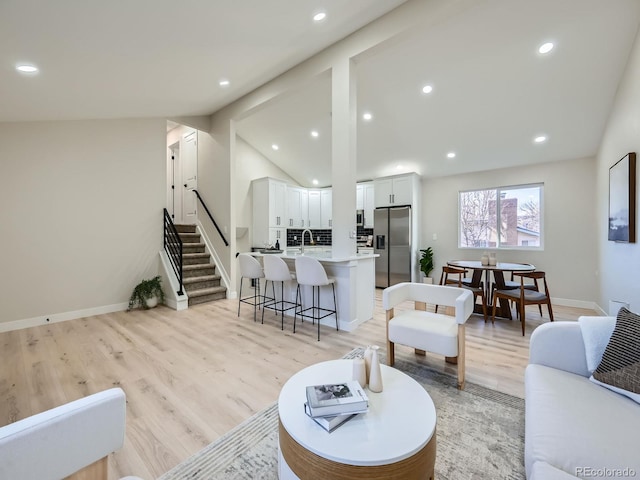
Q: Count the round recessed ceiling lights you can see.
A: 12